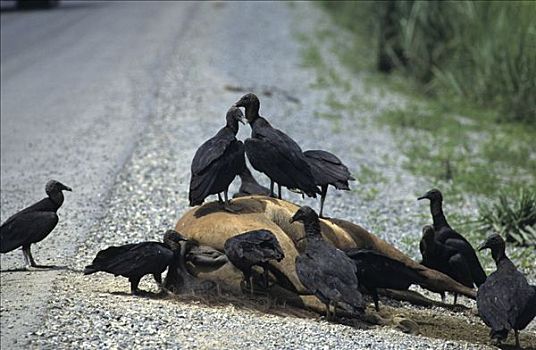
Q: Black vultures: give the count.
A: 11